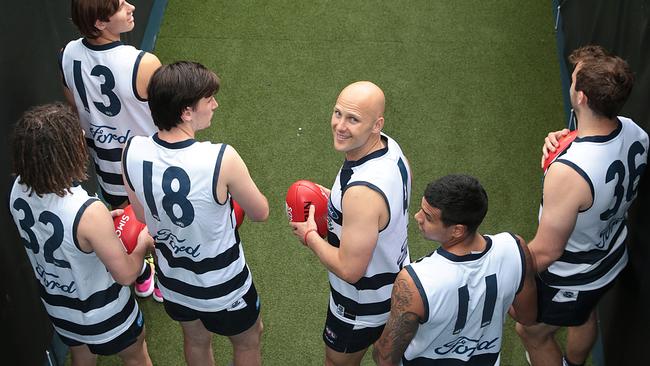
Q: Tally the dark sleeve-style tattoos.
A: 1